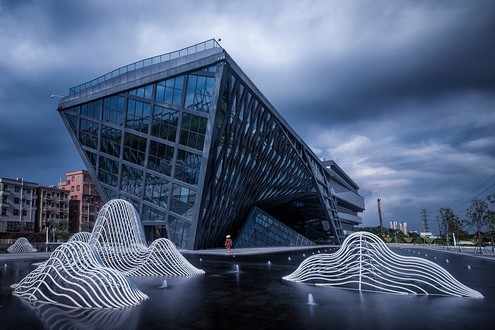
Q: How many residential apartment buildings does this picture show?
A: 3